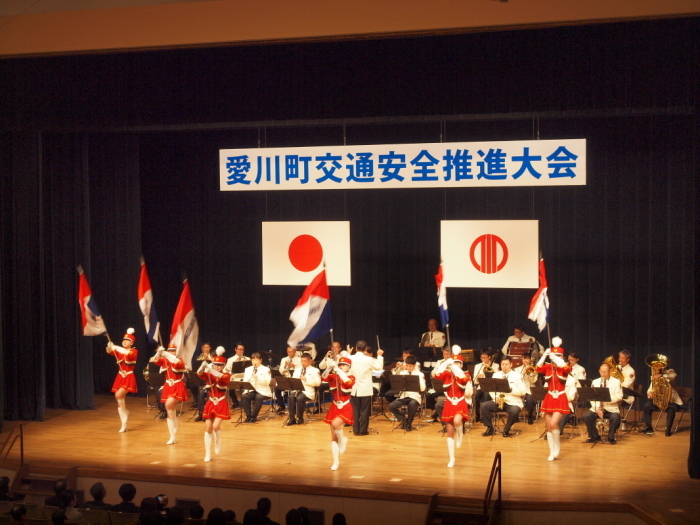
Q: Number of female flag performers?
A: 6